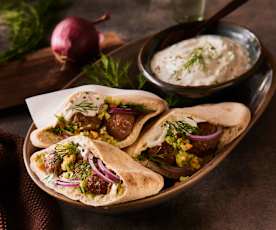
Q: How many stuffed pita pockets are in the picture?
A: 3